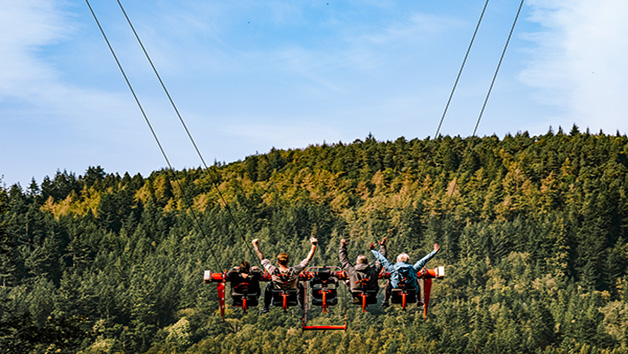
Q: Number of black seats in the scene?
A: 5